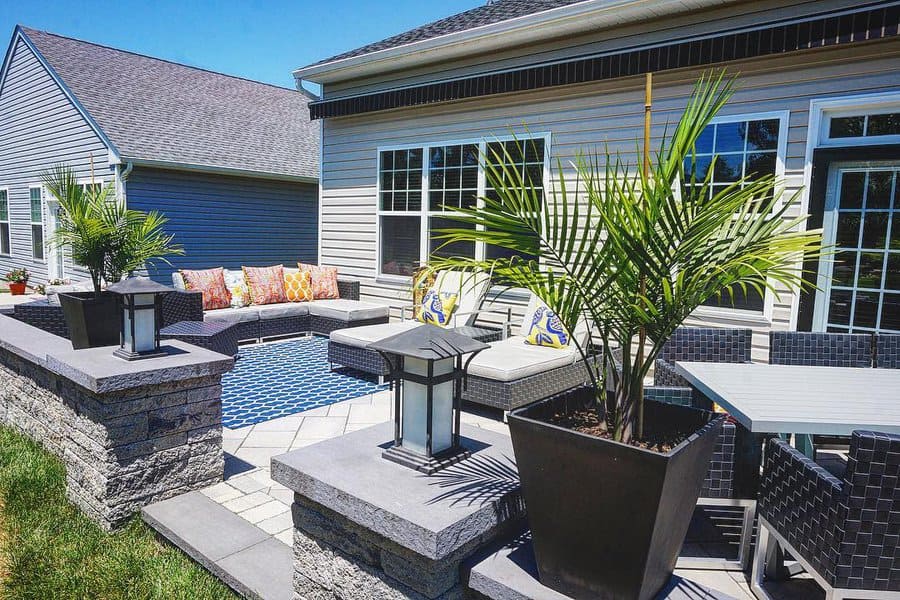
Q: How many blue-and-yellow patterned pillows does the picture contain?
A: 2